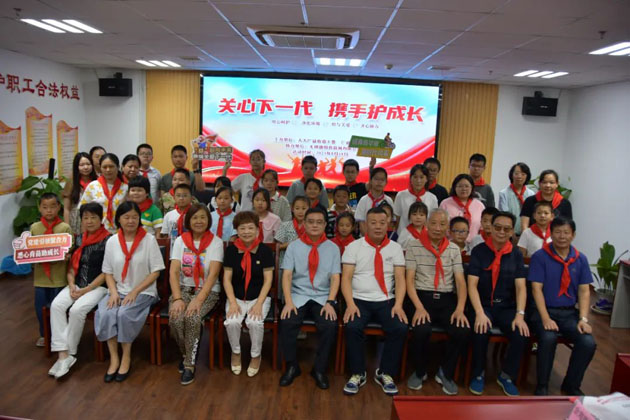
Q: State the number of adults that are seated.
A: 9